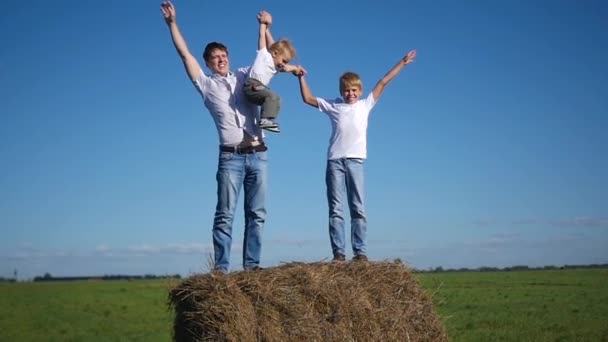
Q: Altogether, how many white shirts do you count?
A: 3